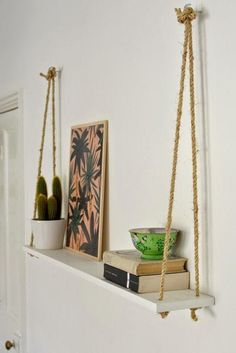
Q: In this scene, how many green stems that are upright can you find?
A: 4